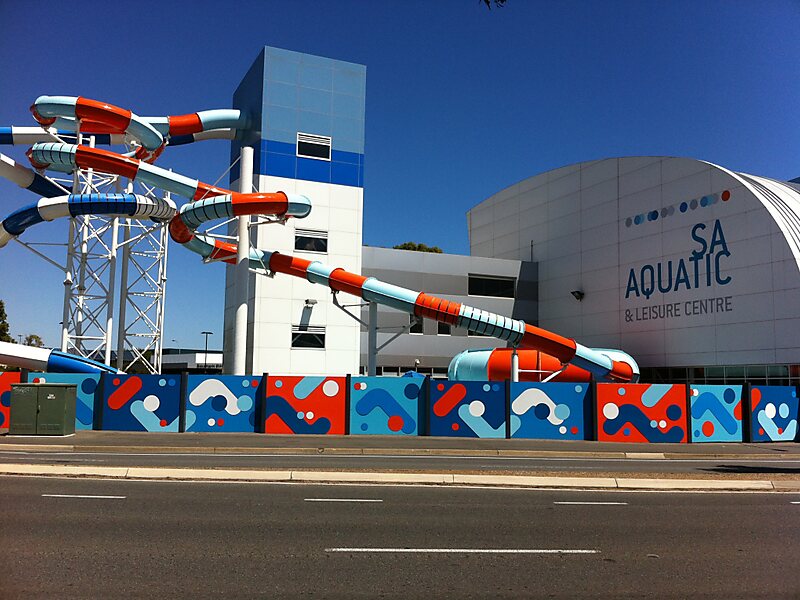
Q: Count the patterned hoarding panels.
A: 11